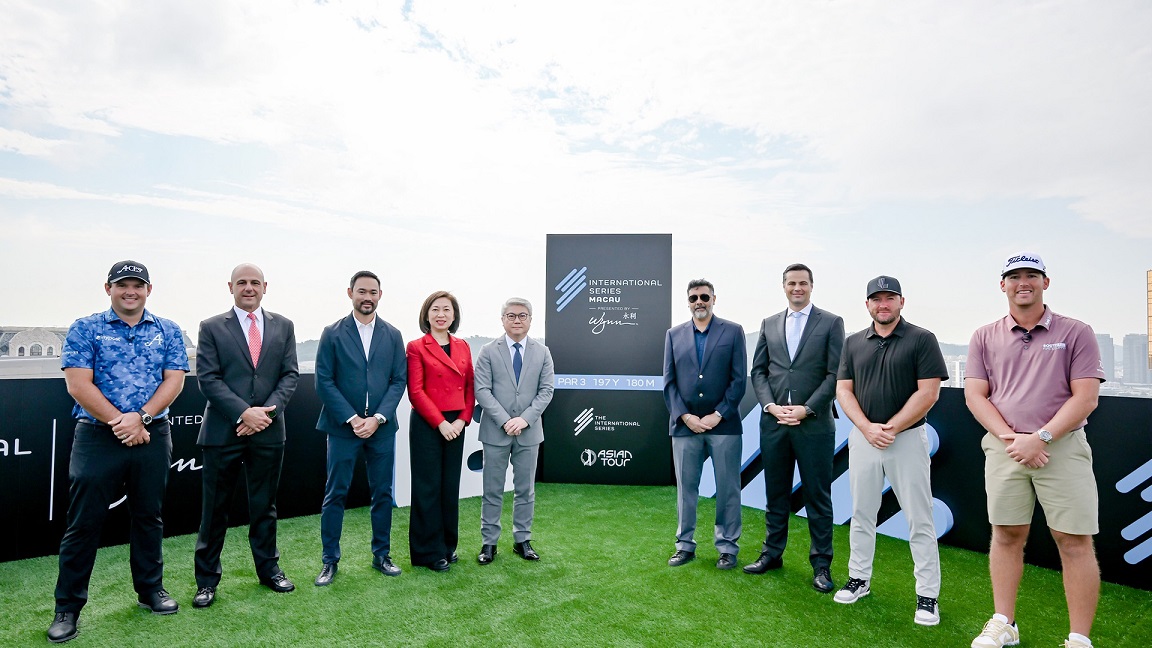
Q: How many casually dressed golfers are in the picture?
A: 3